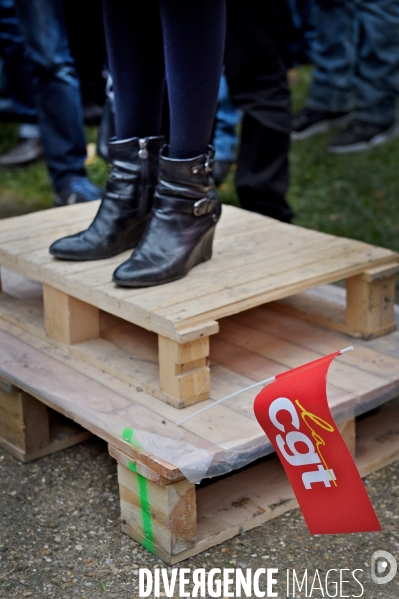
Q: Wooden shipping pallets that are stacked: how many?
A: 2